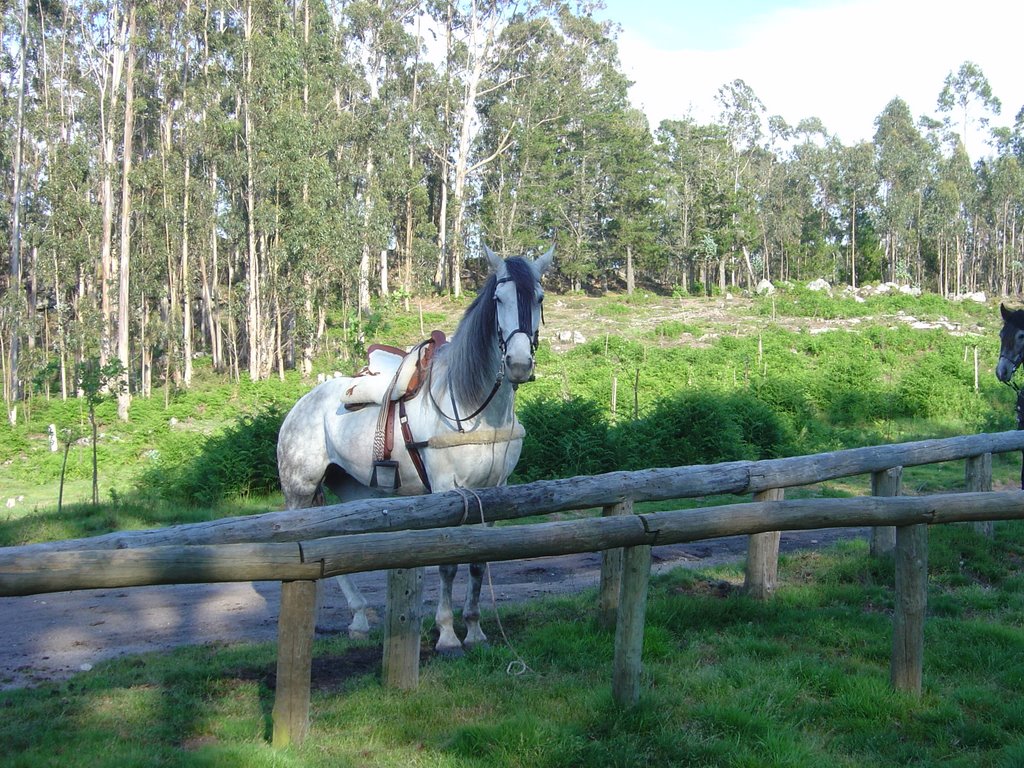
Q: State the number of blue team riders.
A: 0